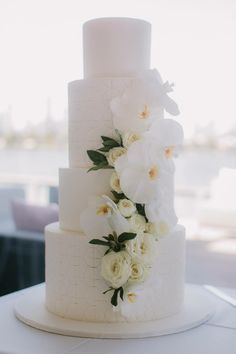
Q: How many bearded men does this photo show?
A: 0